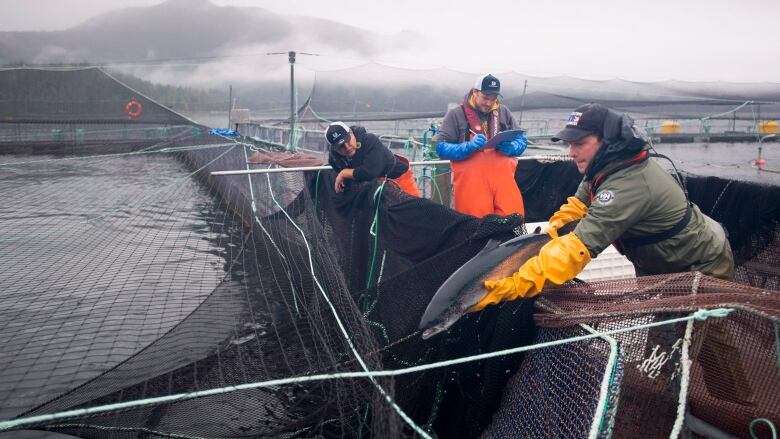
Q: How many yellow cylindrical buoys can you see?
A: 2